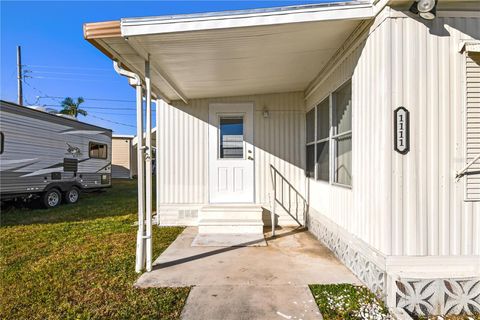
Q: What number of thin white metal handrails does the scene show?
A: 1